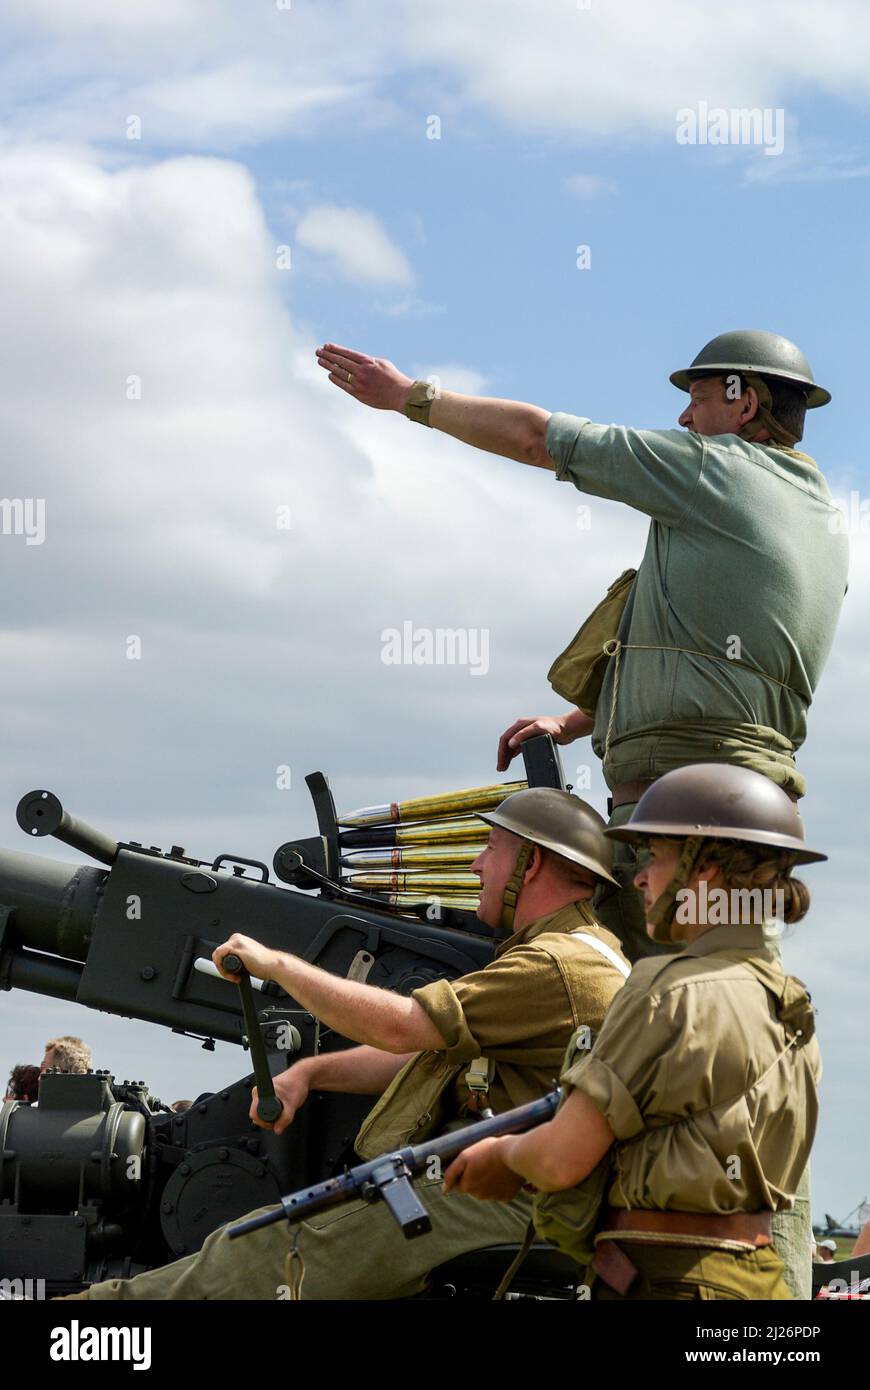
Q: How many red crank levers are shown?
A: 0